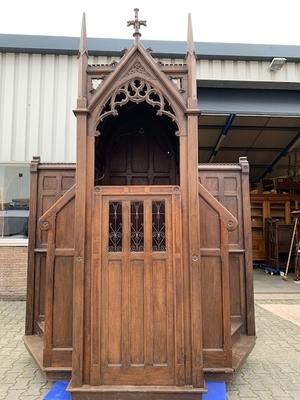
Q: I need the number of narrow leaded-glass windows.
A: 3